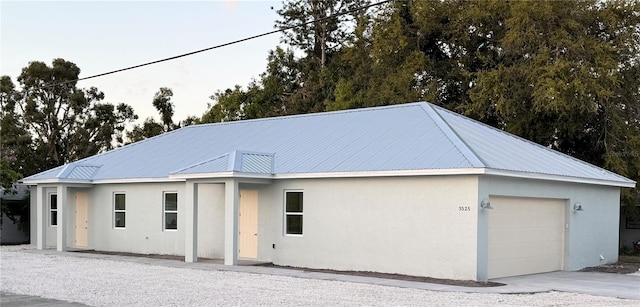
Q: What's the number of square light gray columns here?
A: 4